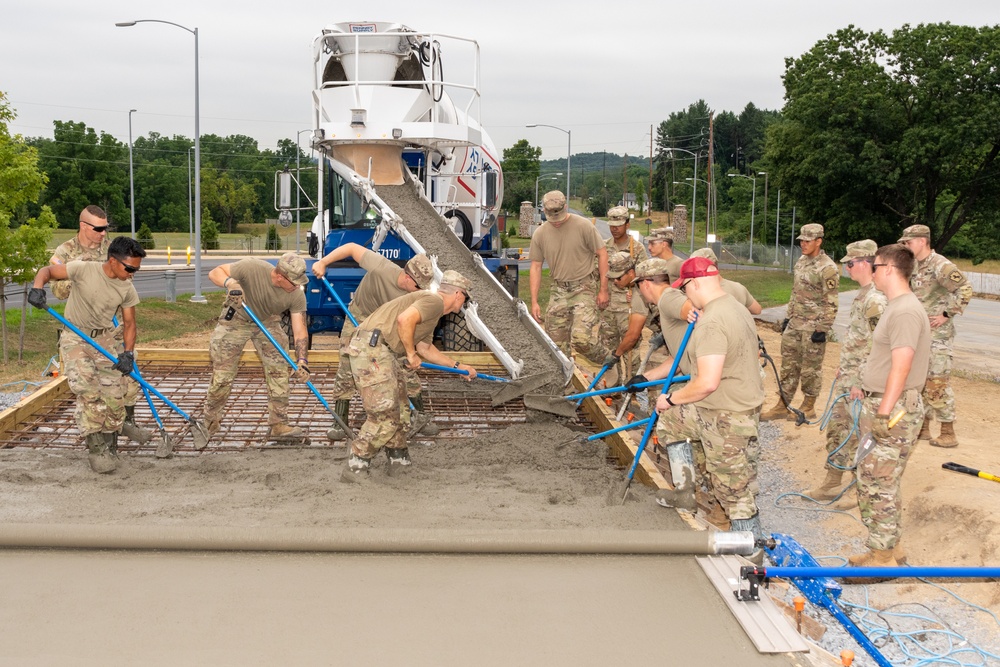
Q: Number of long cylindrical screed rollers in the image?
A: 1